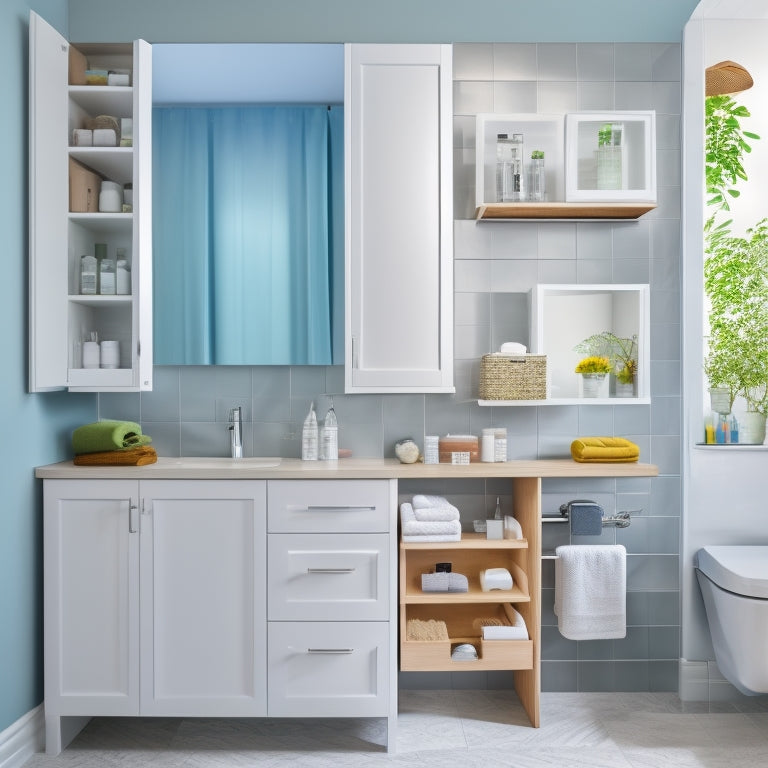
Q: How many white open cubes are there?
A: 3